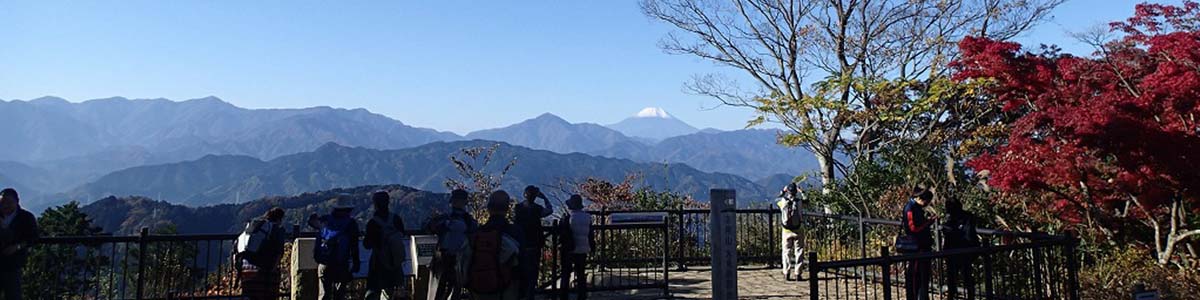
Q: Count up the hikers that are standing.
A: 11